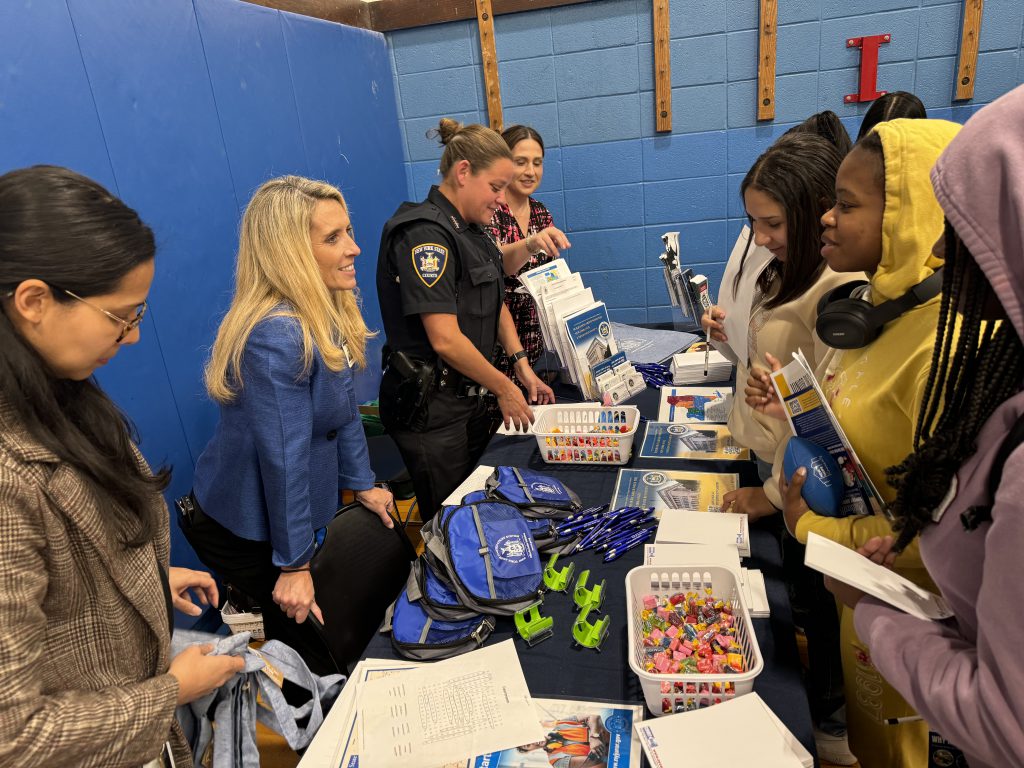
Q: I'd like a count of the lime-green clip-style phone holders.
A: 4